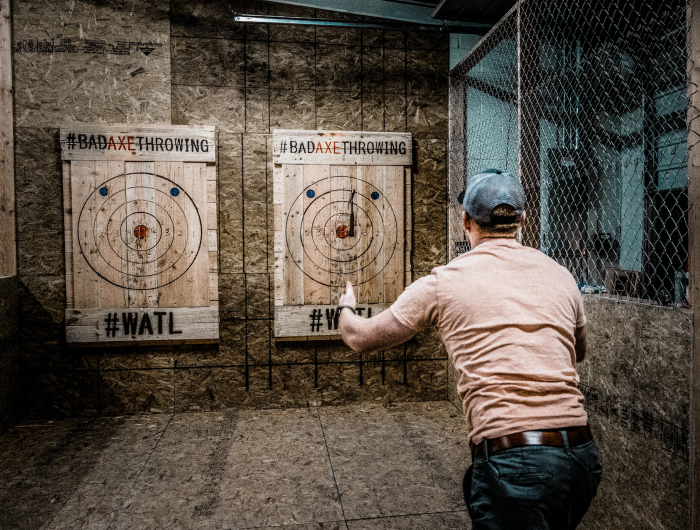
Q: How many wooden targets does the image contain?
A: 2